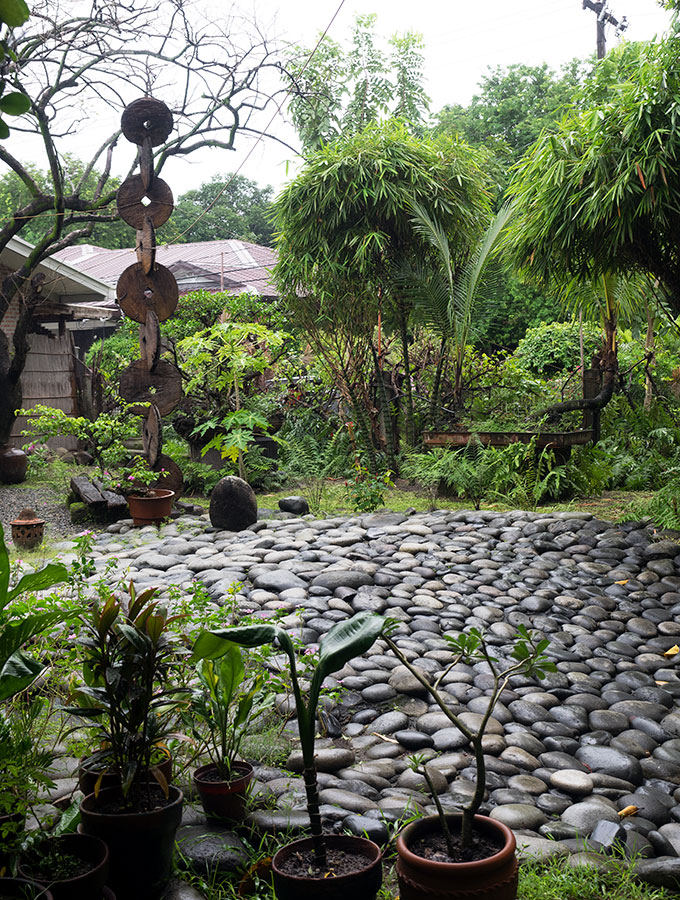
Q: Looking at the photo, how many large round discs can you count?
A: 5